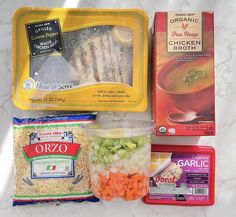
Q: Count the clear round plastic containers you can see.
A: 1